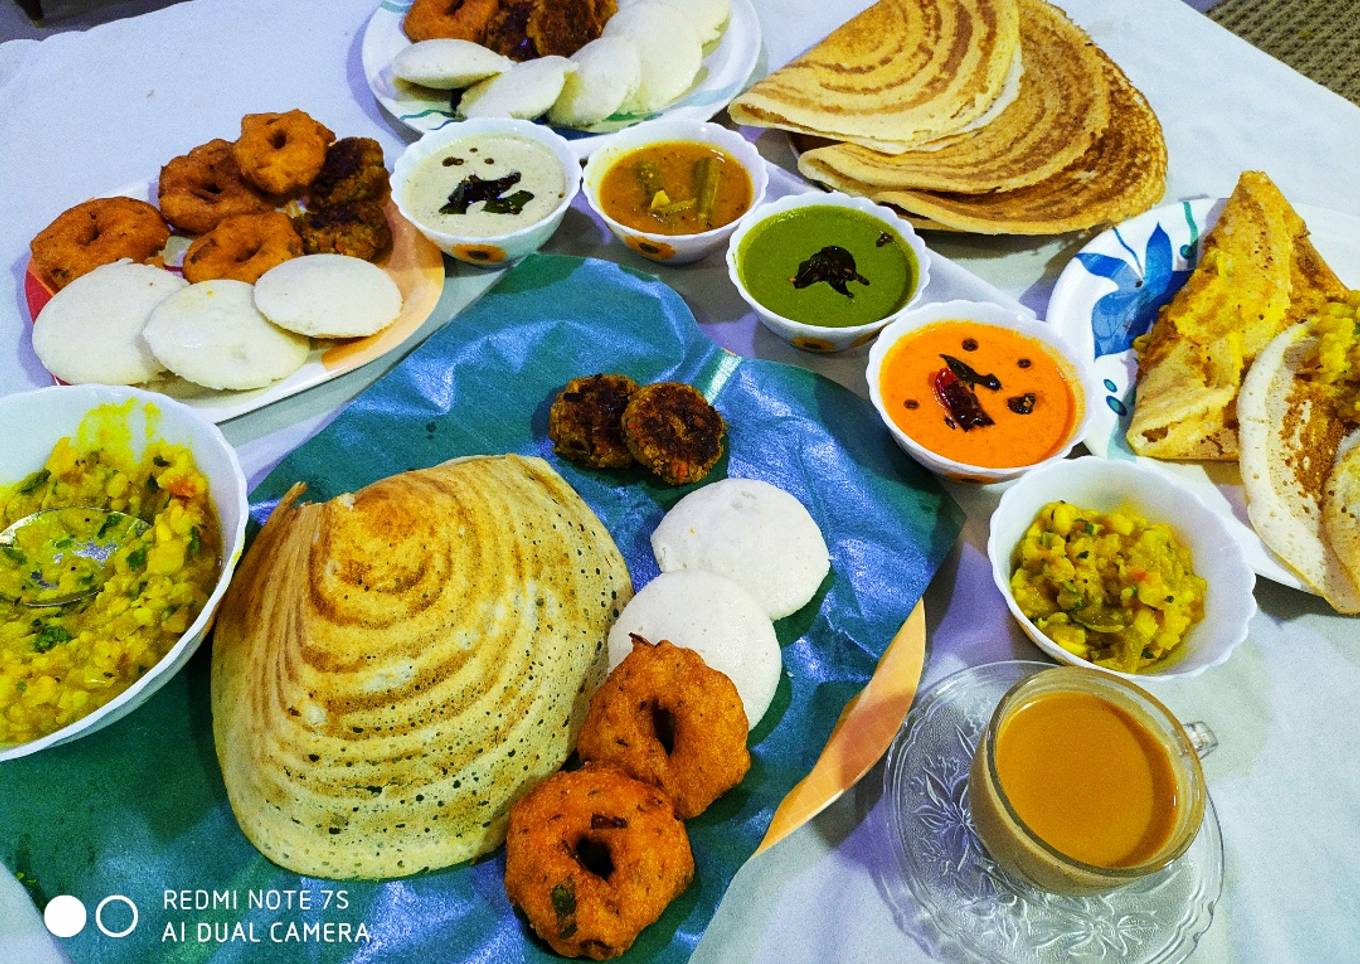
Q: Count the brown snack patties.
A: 6